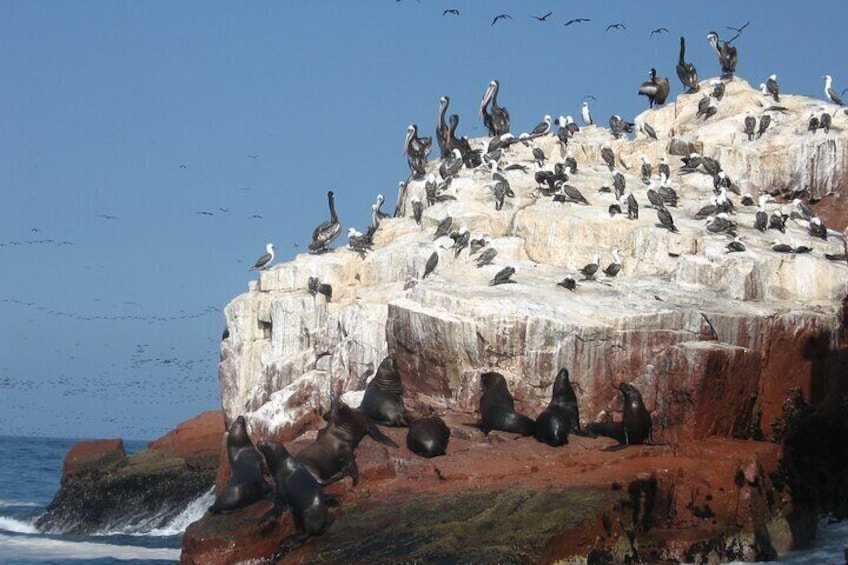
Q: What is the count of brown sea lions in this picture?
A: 8